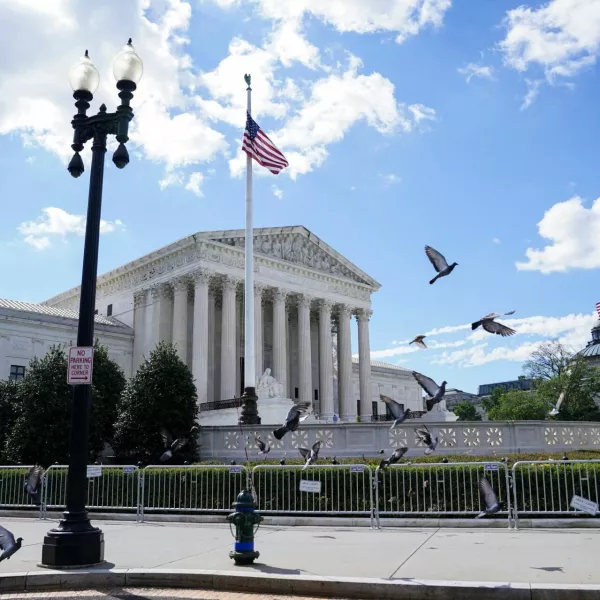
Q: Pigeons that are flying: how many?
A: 15